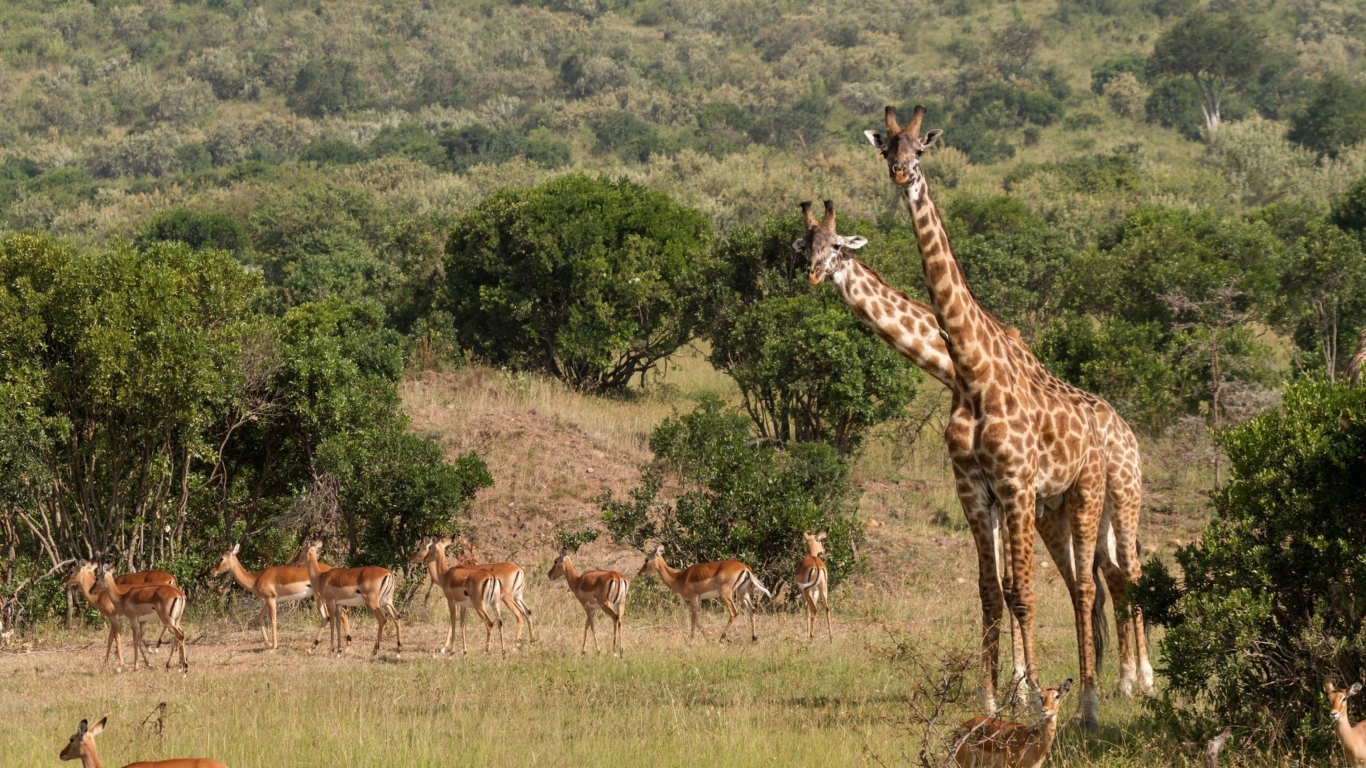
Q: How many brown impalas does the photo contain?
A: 13